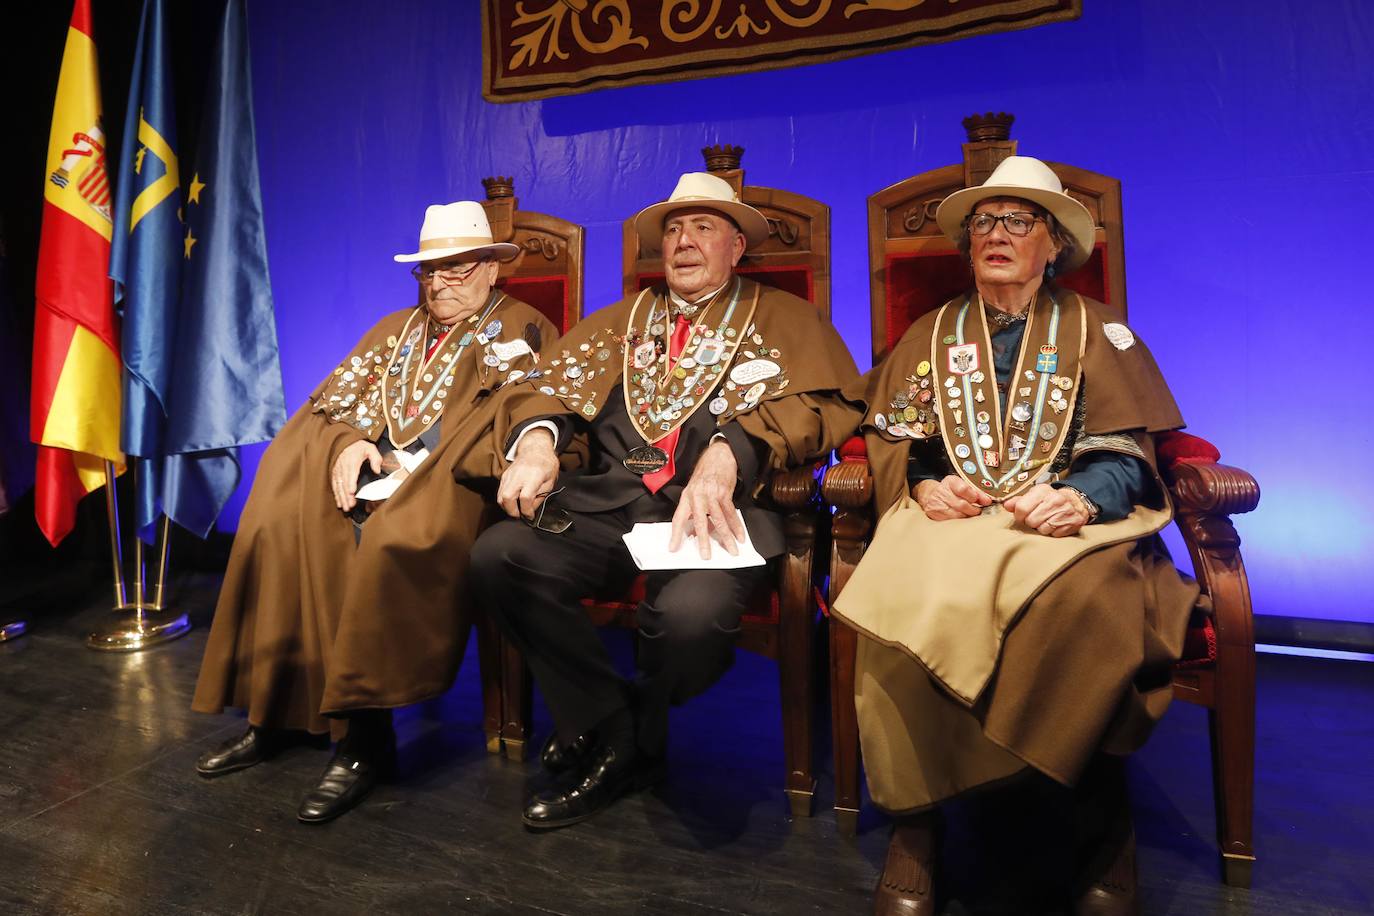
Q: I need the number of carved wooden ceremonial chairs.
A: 3